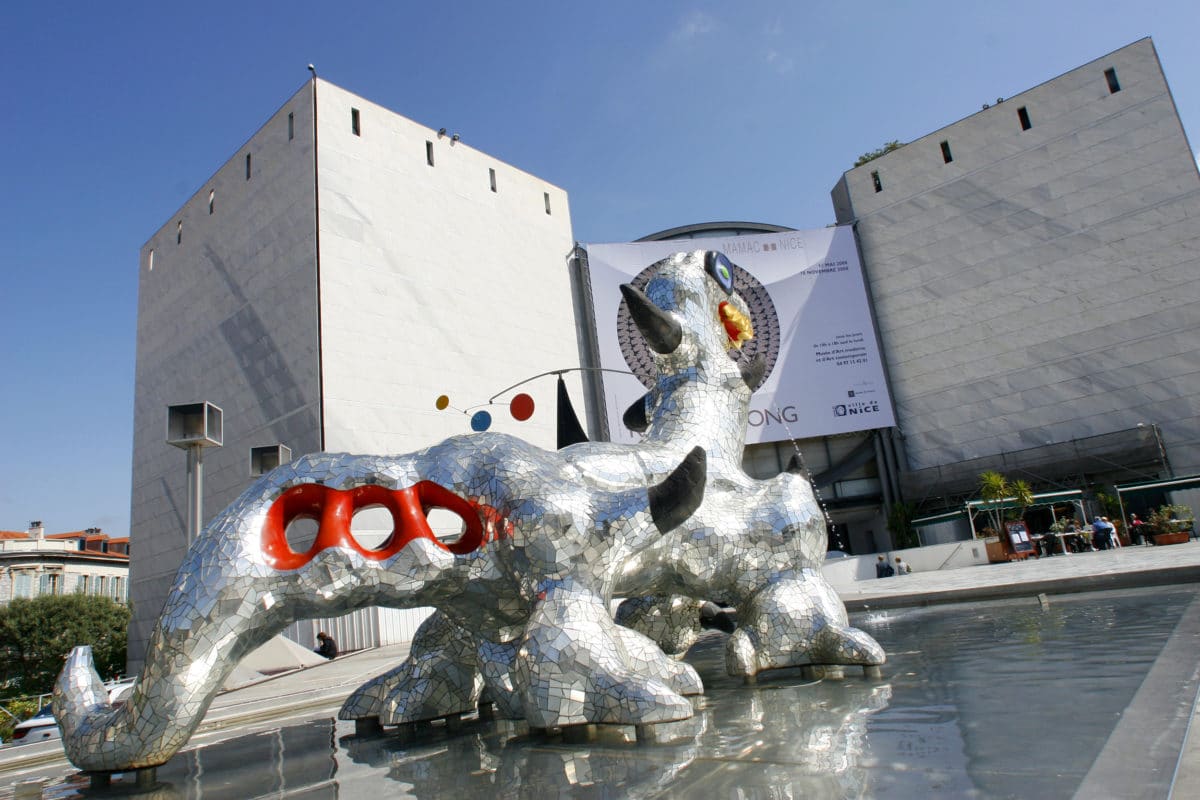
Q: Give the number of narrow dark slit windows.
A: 13